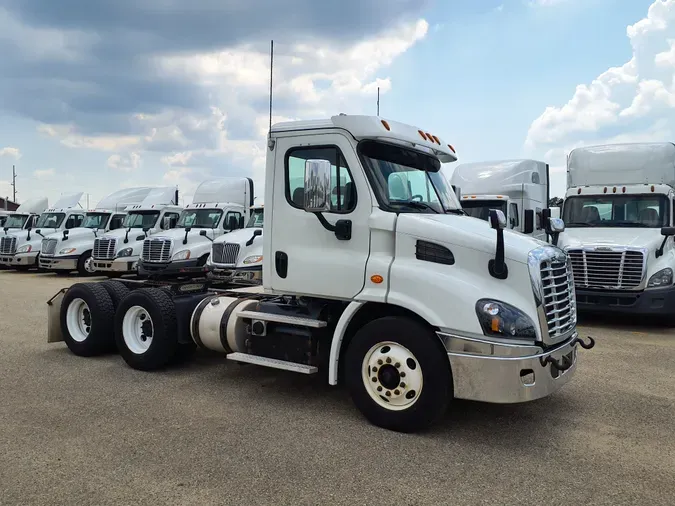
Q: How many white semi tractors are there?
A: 10